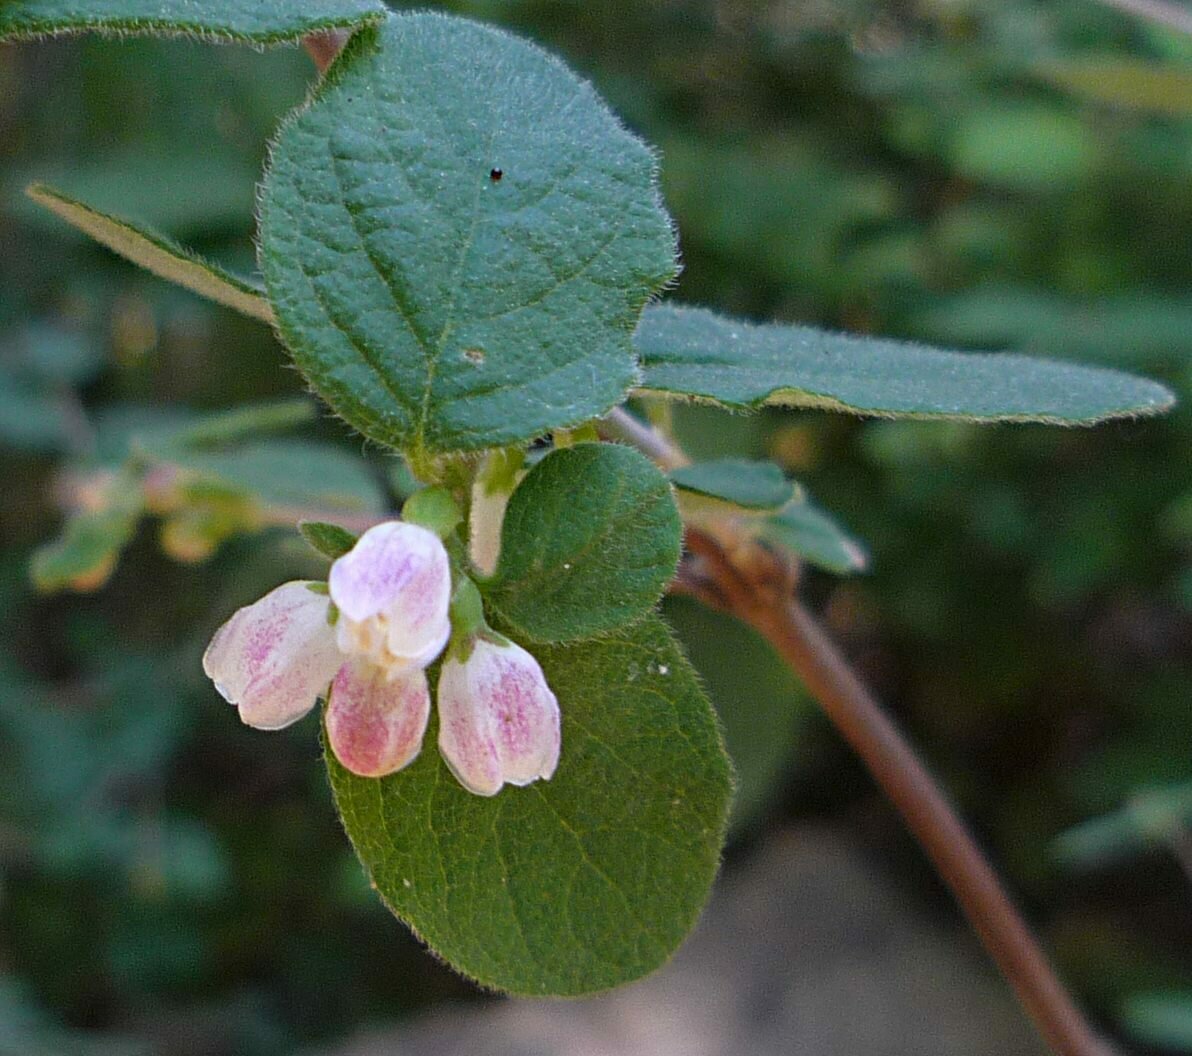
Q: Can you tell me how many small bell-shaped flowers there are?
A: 4